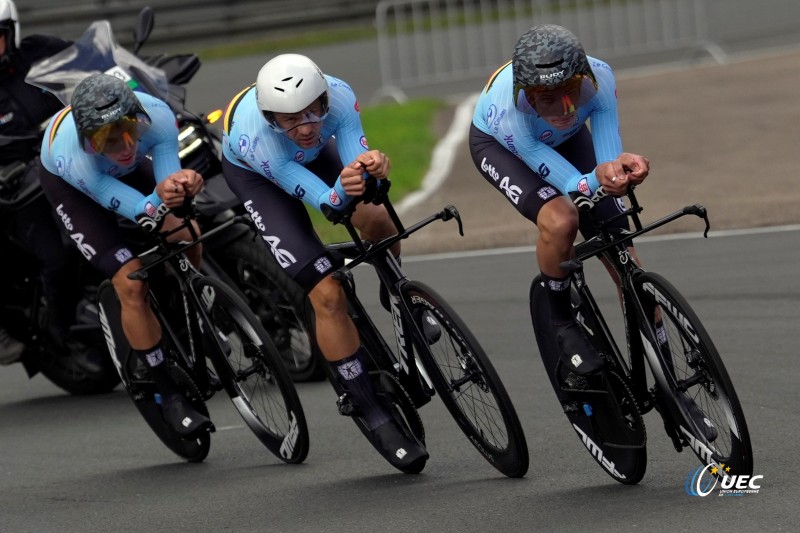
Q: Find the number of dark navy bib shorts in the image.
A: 3